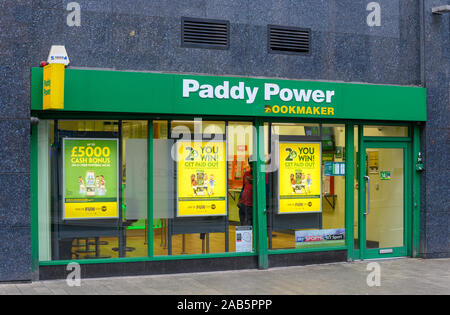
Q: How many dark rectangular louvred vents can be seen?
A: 2